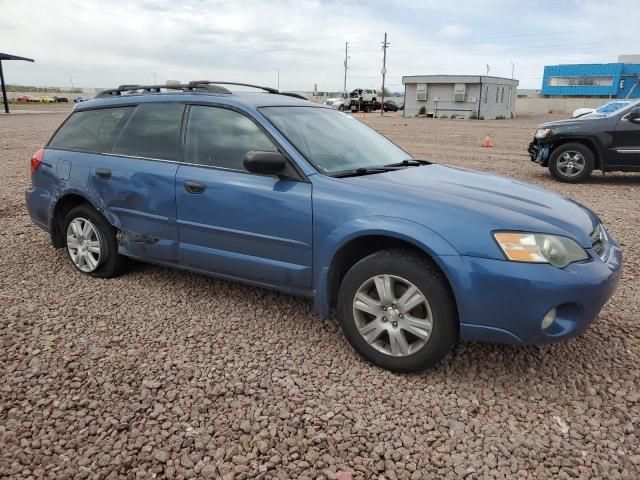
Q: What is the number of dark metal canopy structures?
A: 1